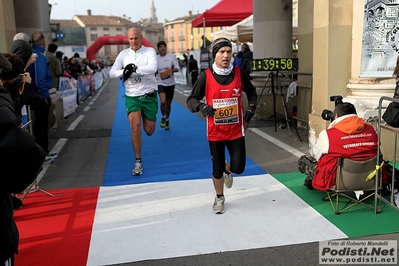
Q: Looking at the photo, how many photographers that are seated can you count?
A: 1